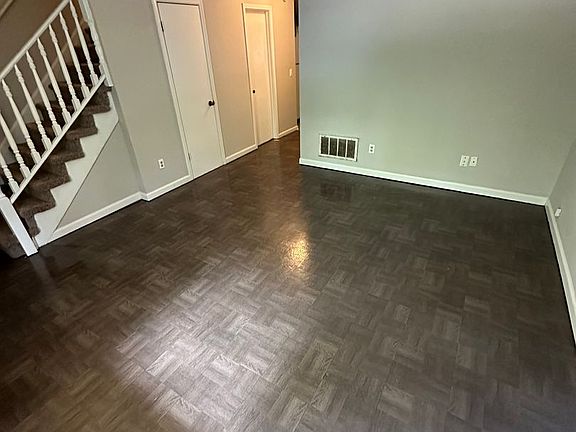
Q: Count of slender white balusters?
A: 9